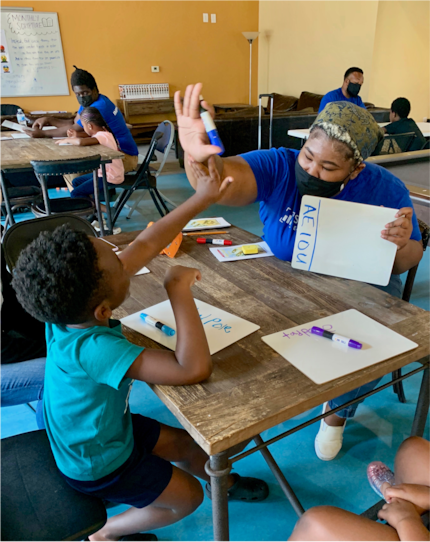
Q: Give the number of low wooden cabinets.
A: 1